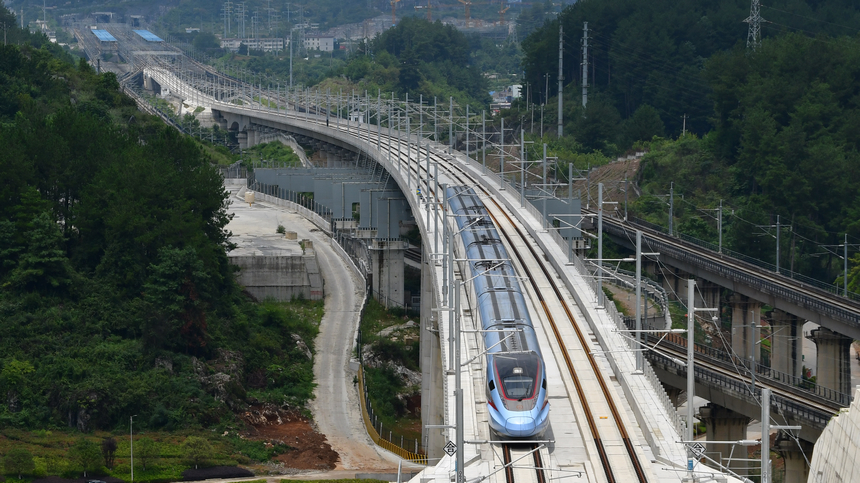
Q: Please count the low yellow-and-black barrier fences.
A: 1